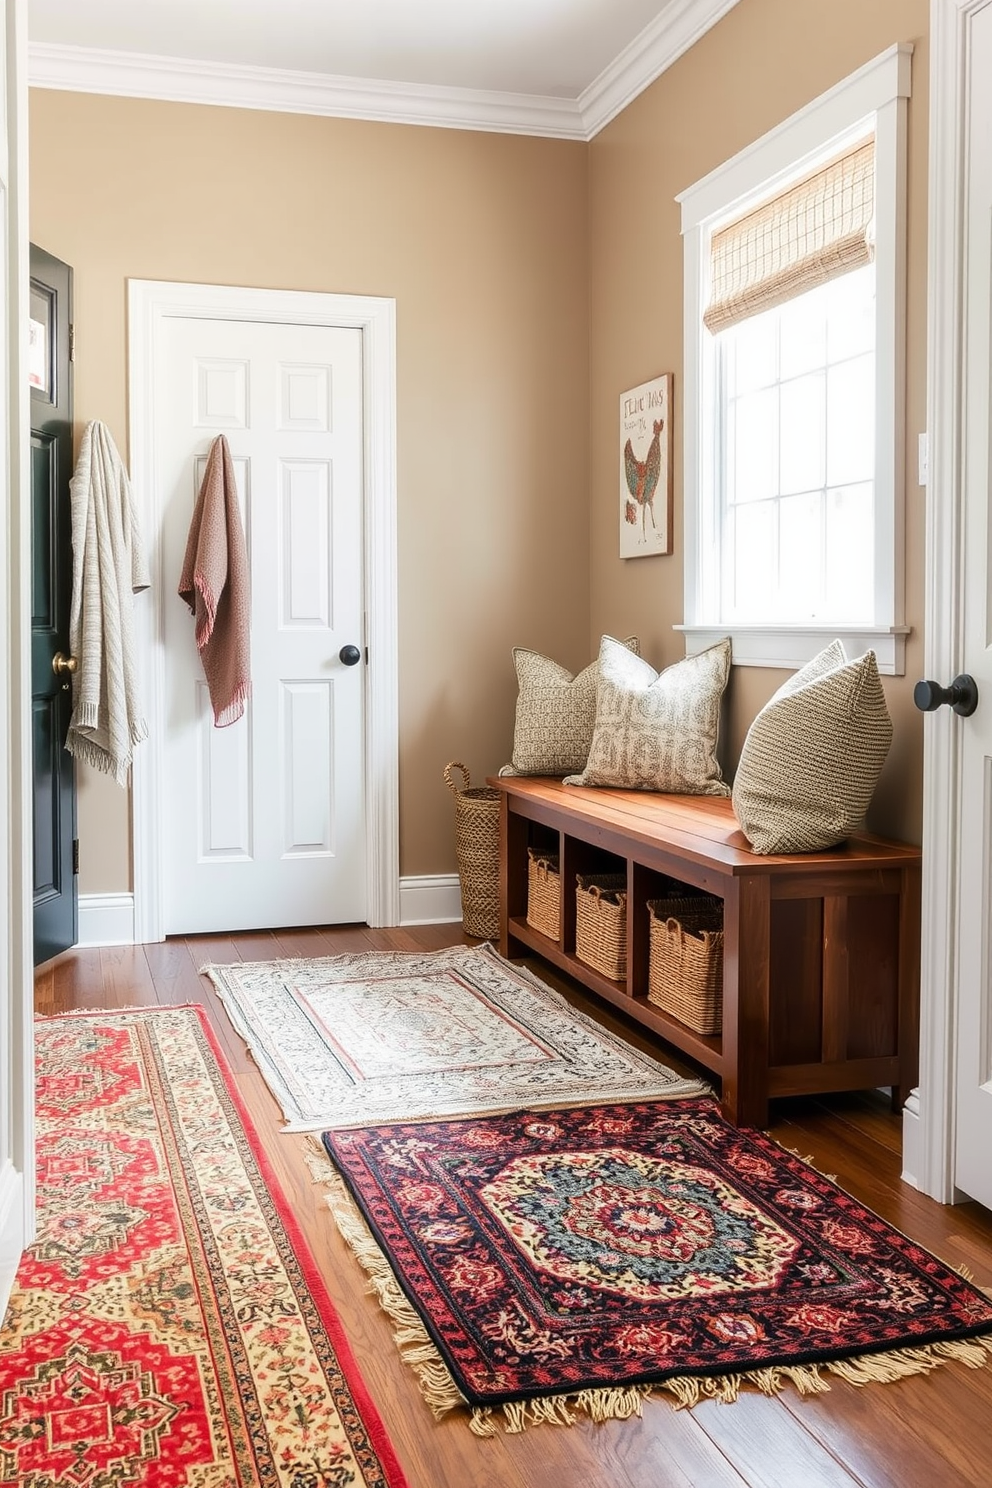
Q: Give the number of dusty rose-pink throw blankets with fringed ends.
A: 1